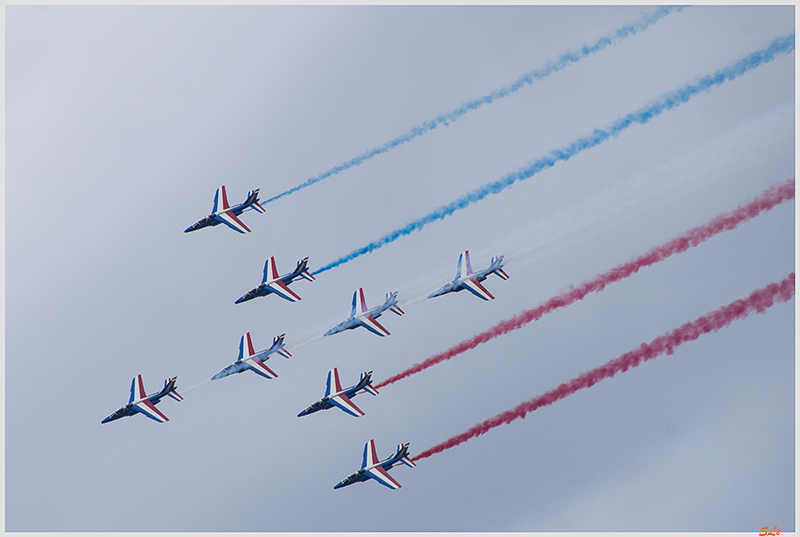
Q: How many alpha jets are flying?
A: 8